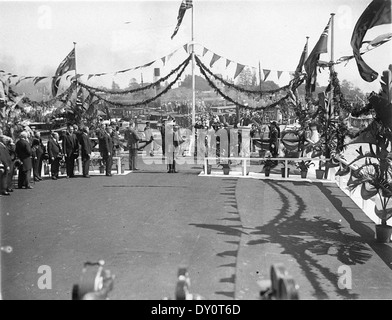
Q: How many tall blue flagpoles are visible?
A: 0